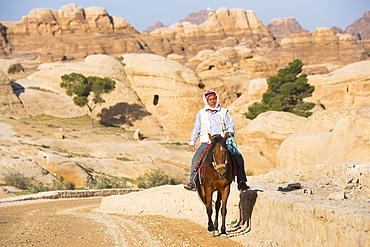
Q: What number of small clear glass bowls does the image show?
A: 0